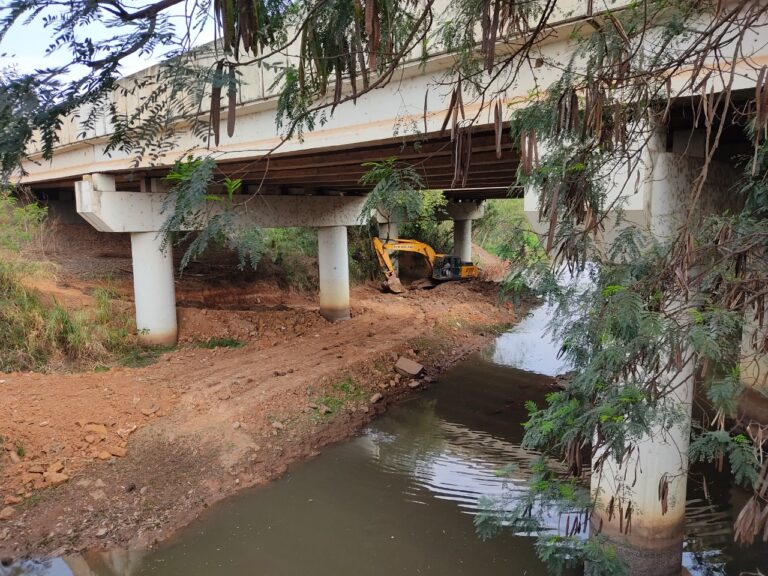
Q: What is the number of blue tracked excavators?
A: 0